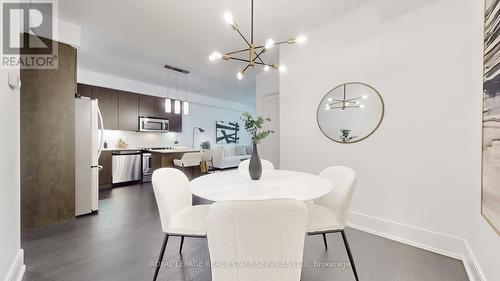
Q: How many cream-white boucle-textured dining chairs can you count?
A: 4